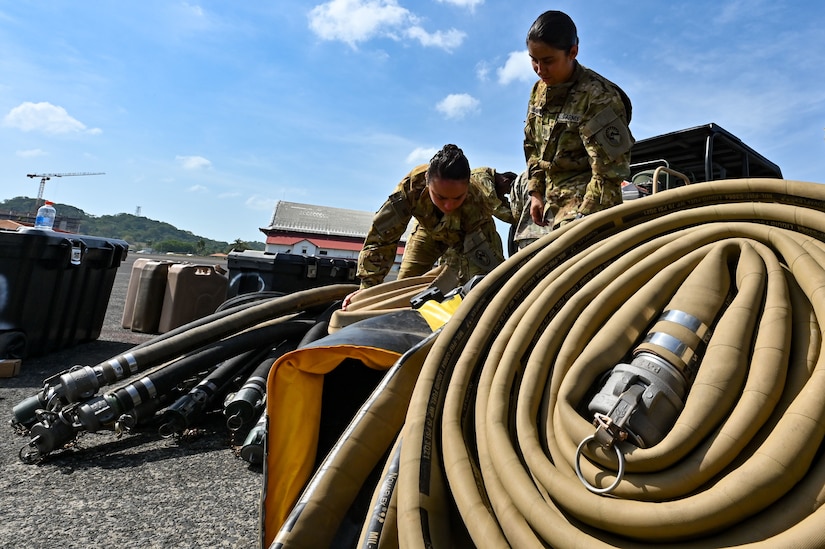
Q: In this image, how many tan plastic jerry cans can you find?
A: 3